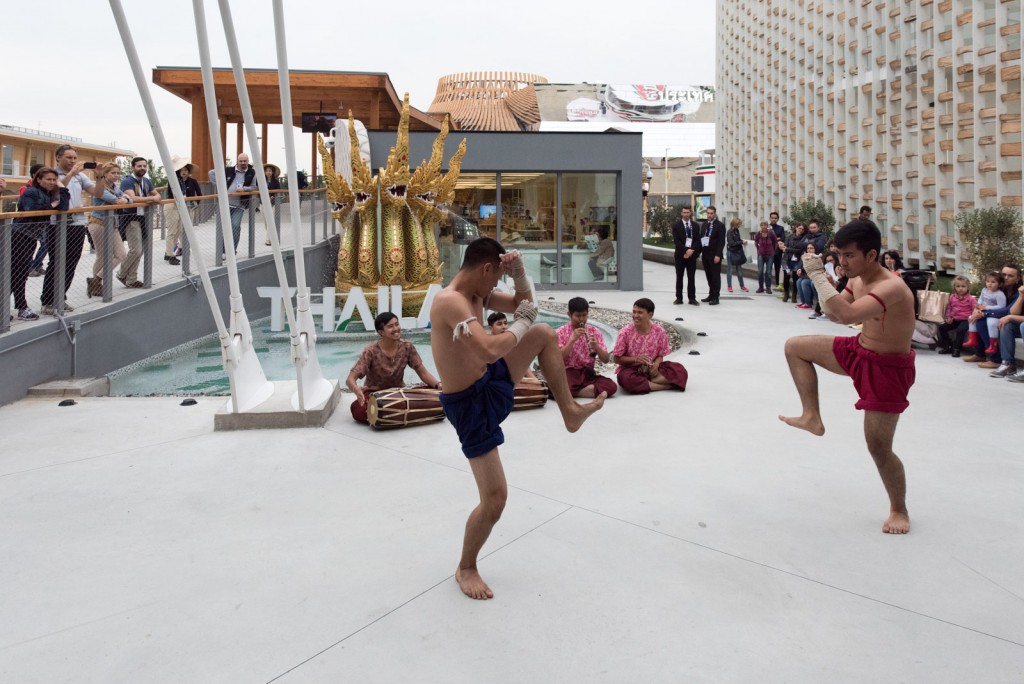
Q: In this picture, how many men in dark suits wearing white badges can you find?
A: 2